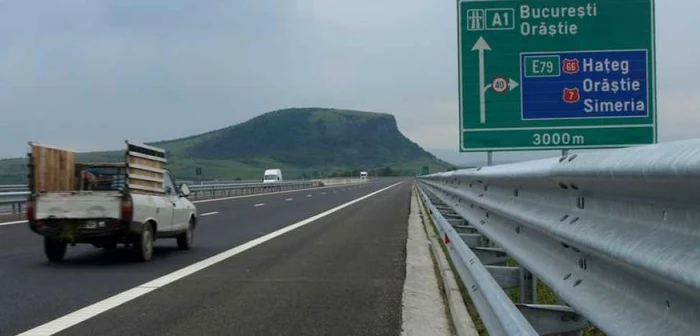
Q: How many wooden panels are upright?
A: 2